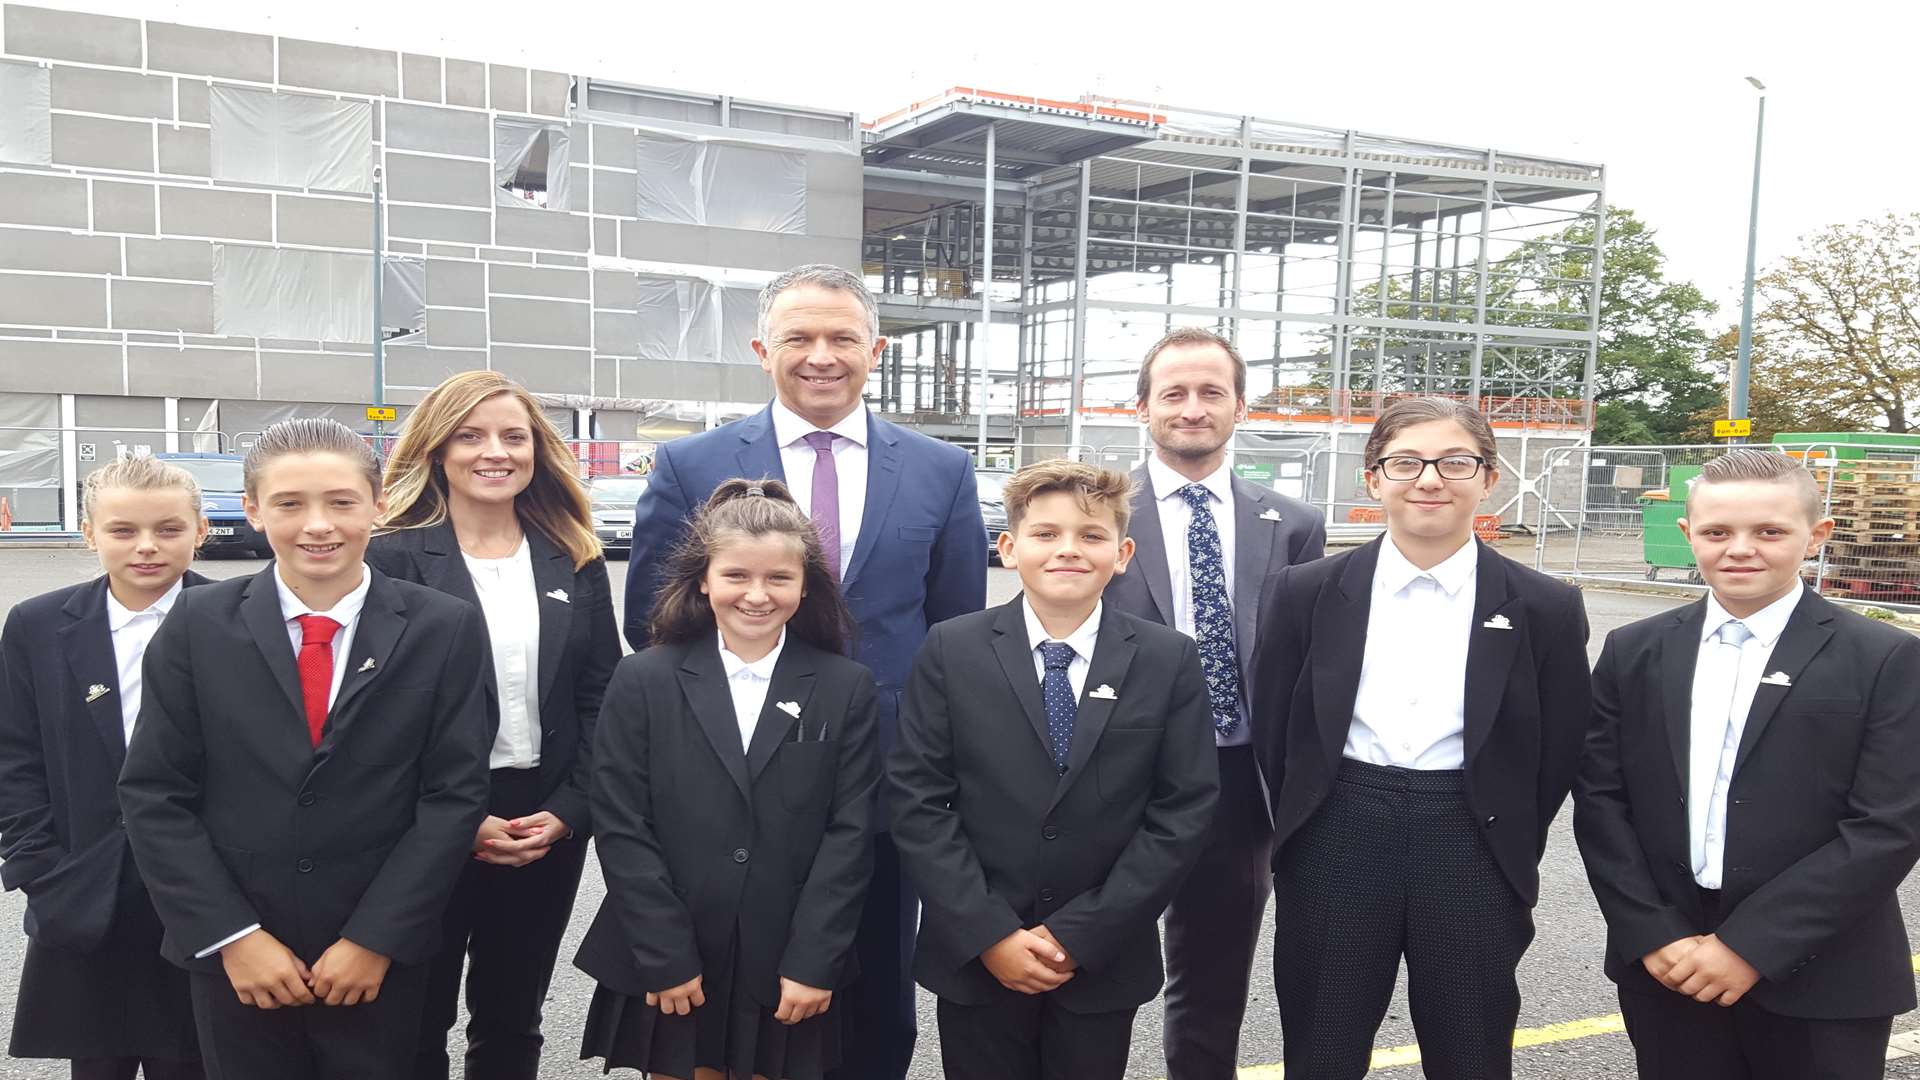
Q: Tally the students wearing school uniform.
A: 6